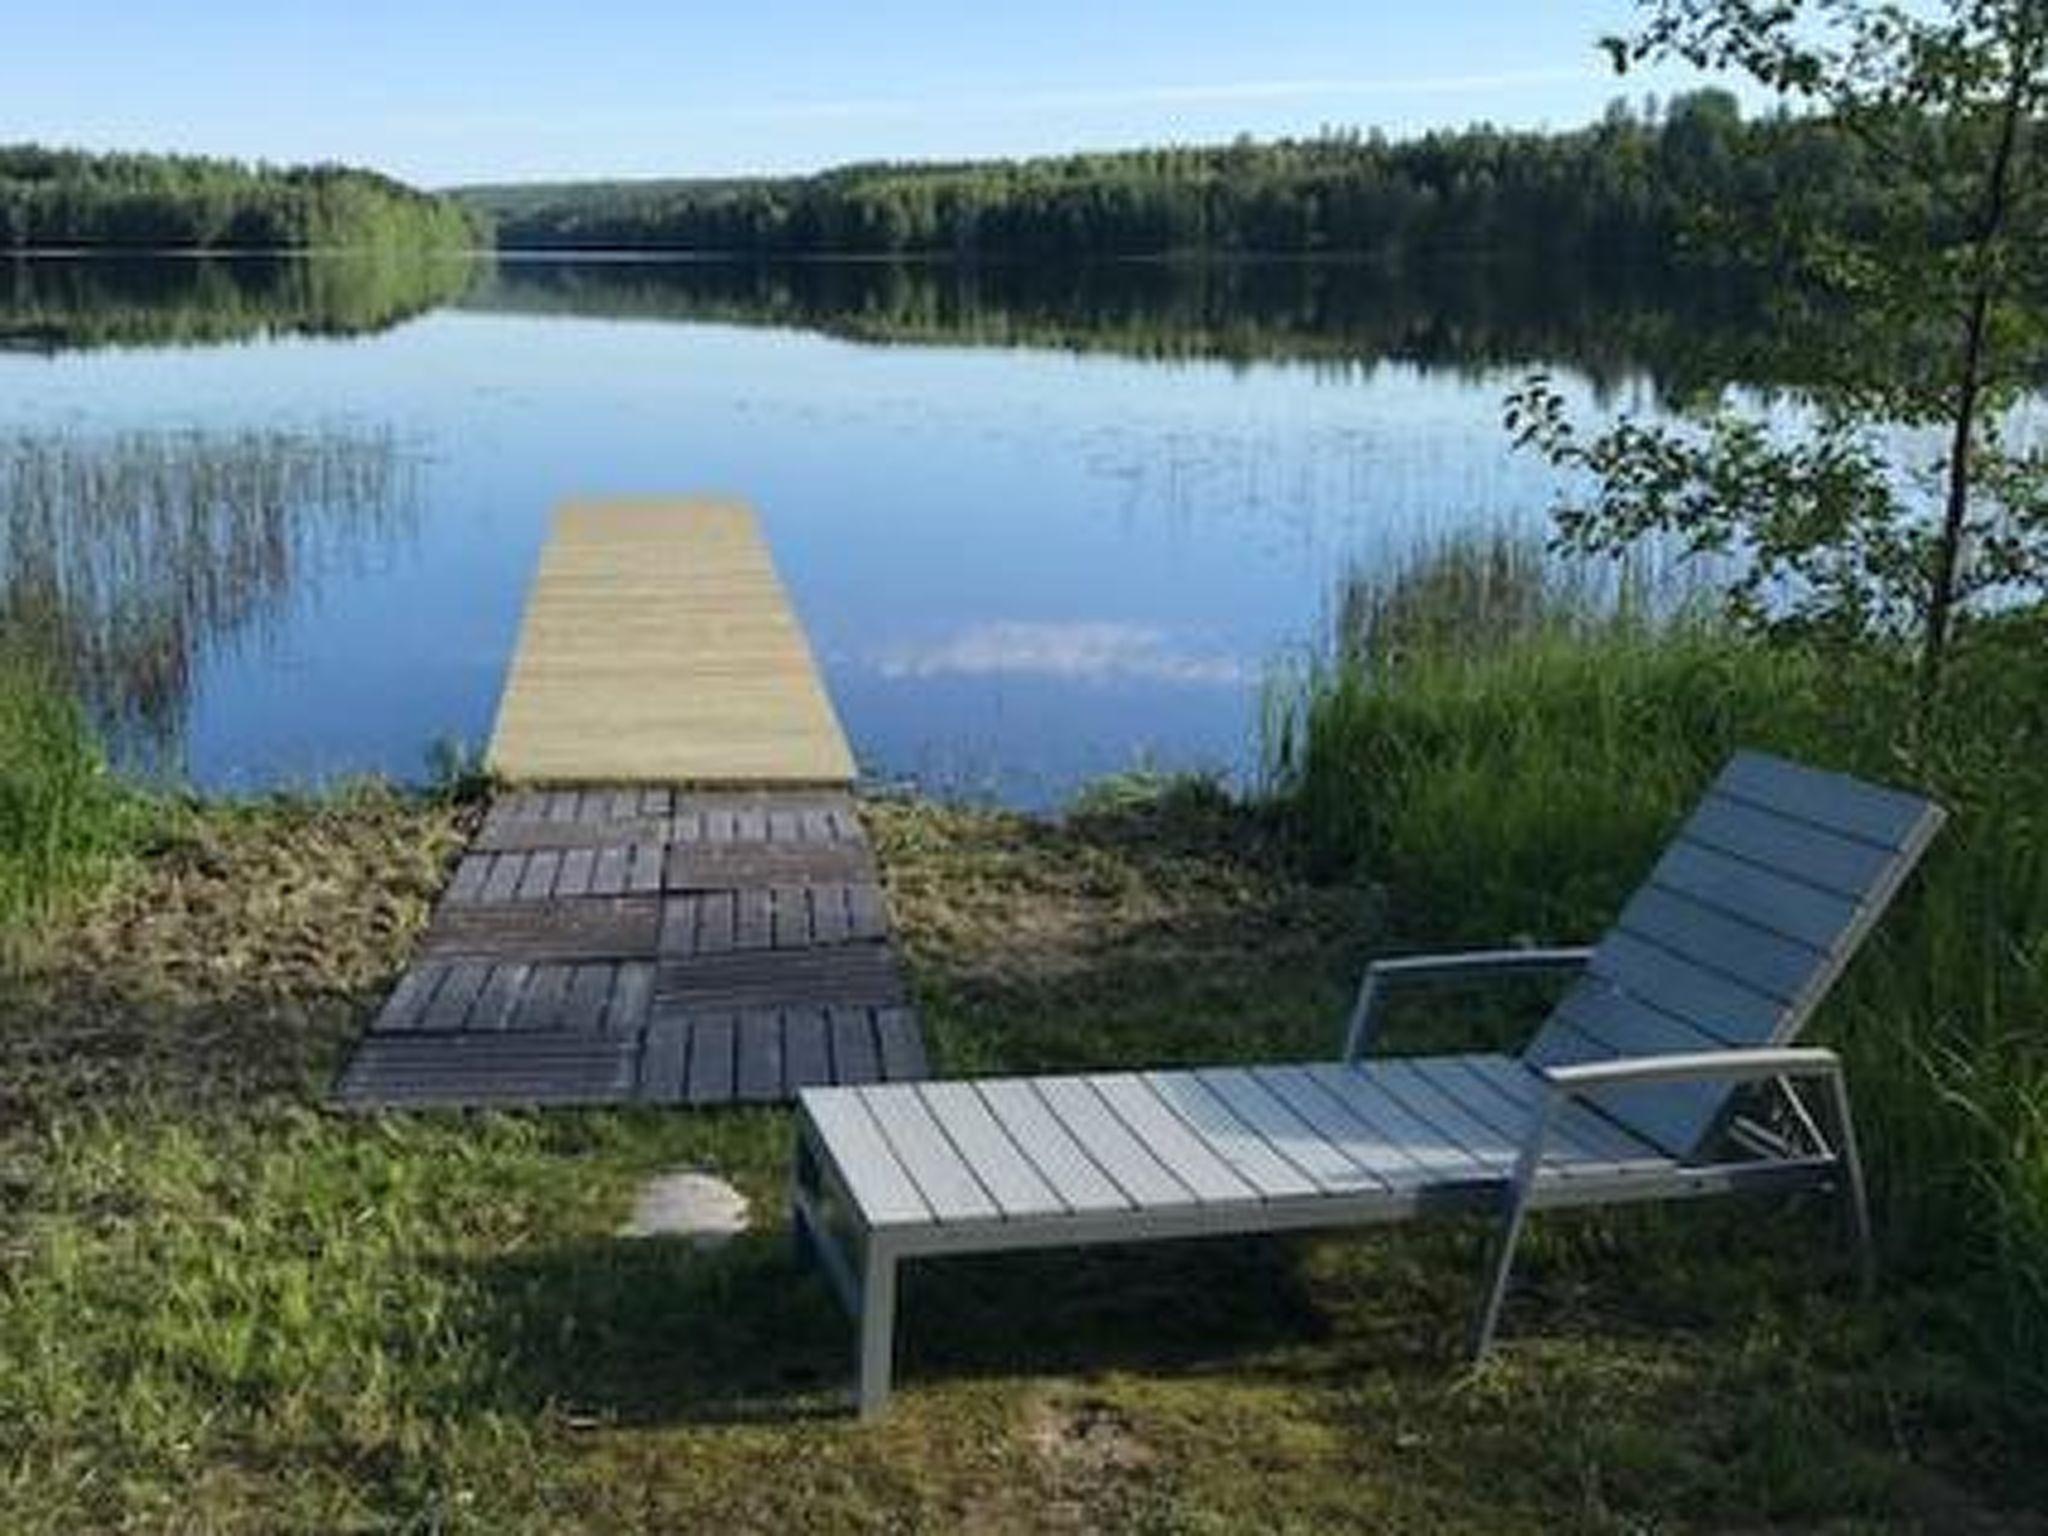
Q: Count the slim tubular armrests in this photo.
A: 2